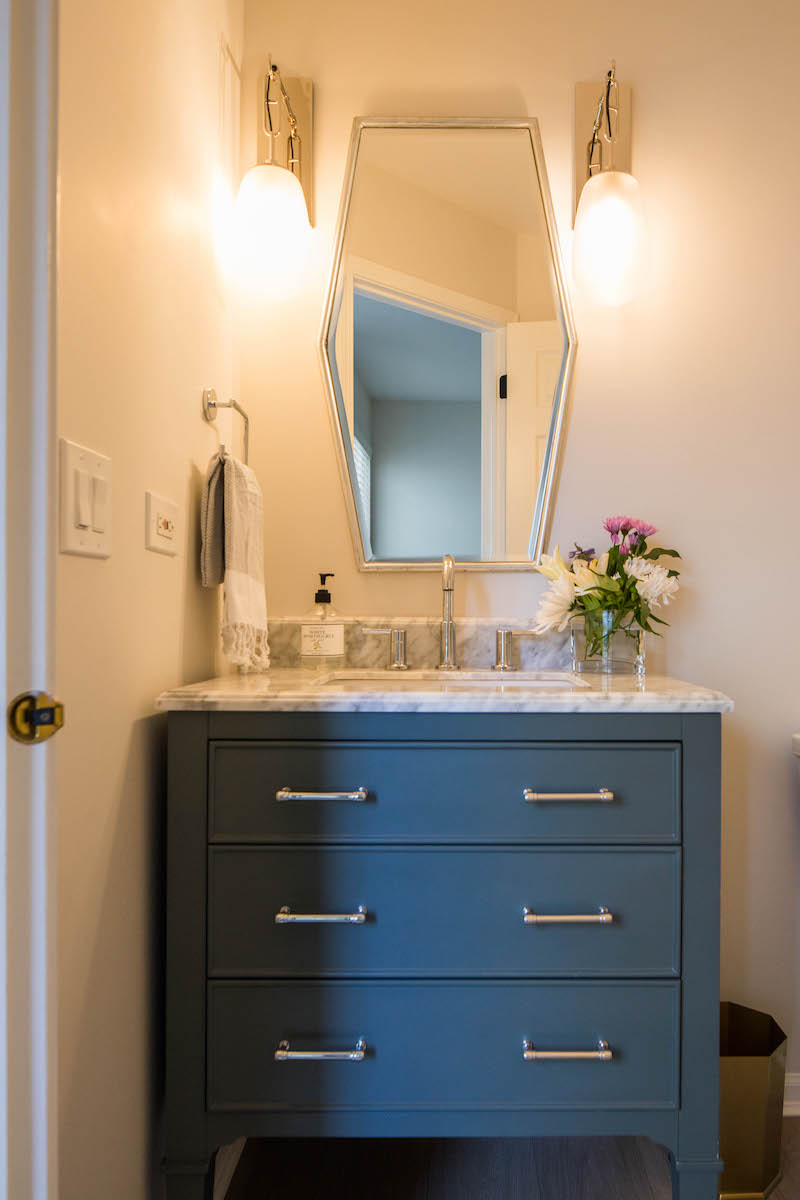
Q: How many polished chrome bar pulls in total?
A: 6